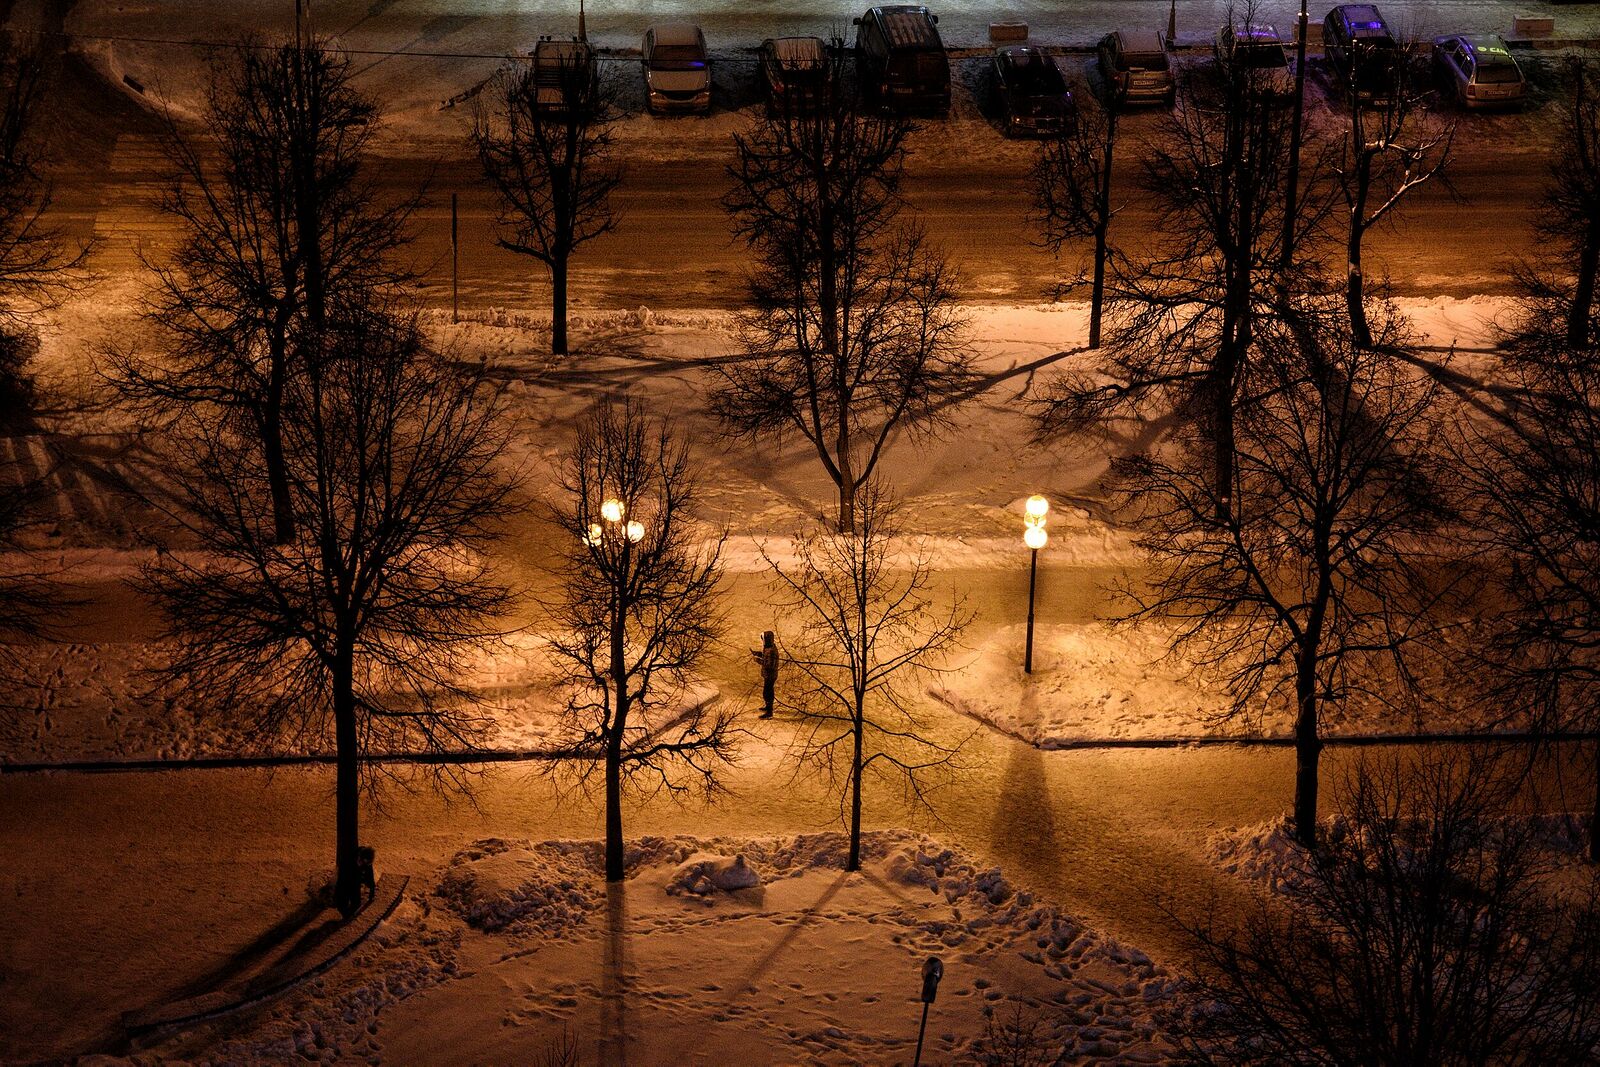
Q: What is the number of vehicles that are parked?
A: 9